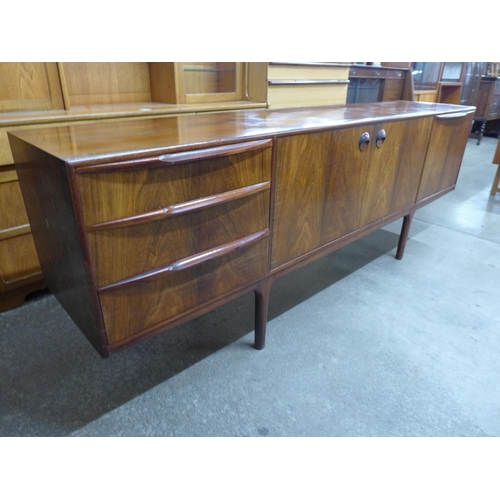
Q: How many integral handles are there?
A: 4